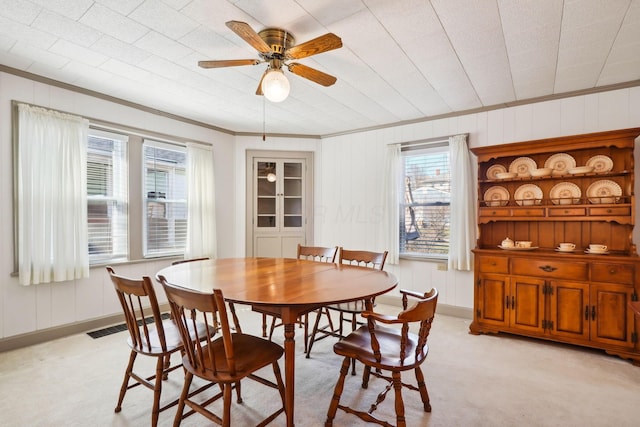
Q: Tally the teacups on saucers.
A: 2